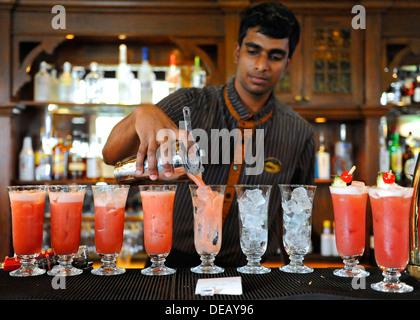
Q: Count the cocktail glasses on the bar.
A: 9